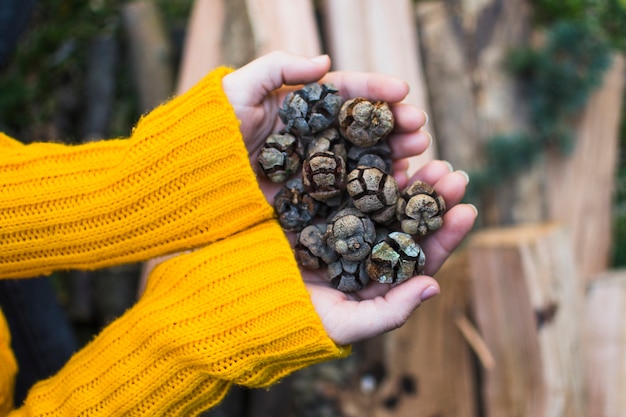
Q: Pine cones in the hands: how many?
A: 13